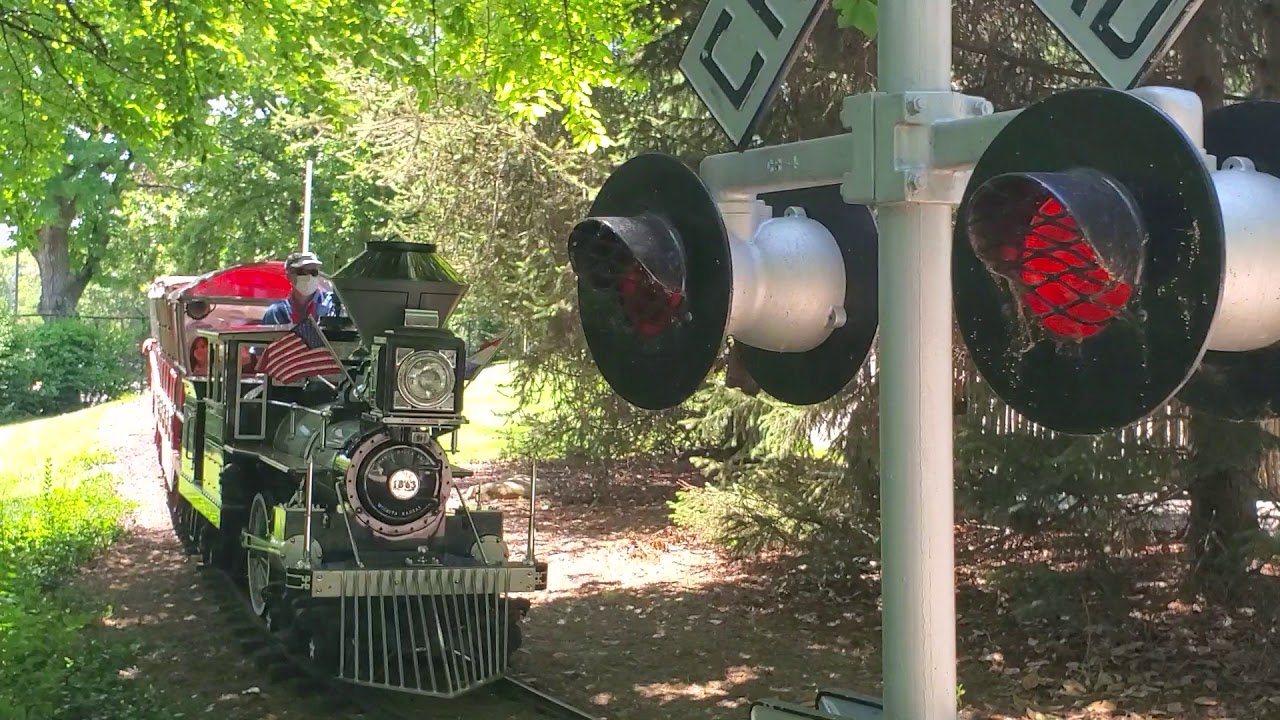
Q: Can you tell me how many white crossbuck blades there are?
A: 2